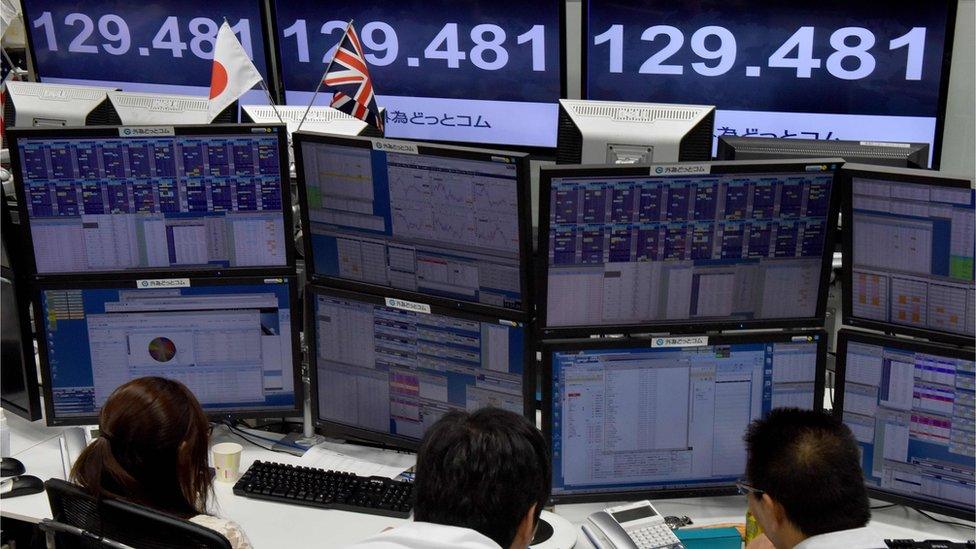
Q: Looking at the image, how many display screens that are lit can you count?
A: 11